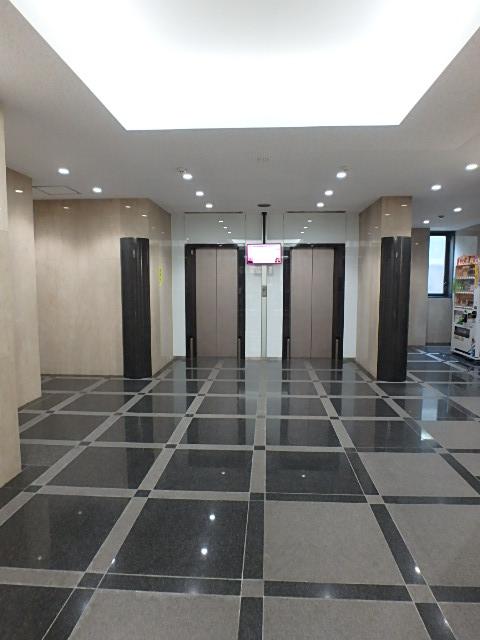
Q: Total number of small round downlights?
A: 12